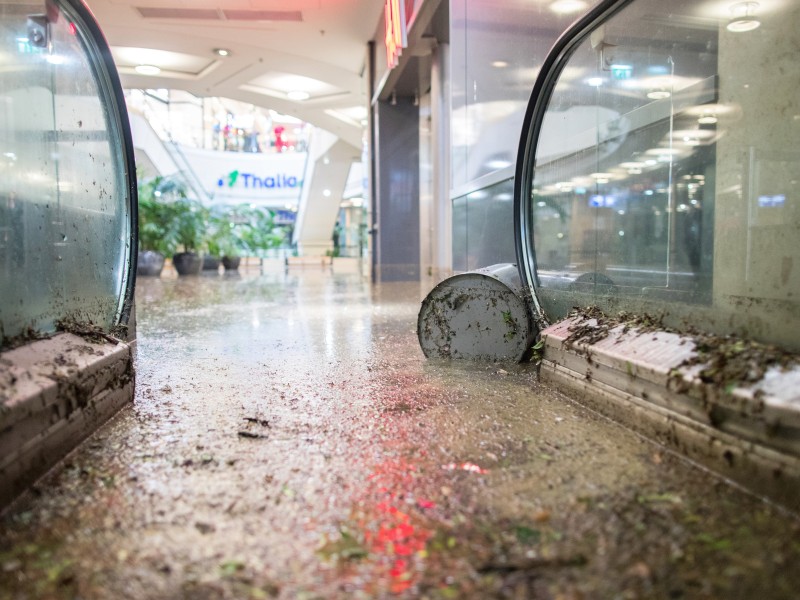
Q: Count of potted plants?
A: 4